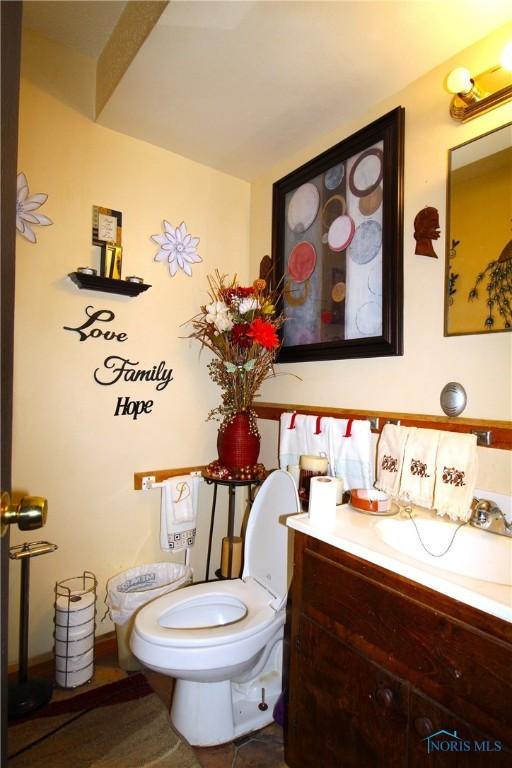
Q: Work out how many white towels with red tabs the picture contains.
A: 3